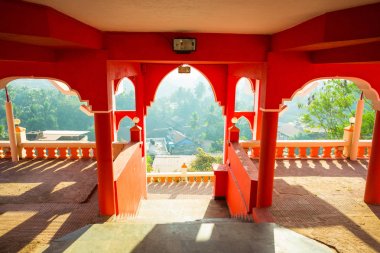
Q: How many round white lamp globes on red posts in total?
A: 2